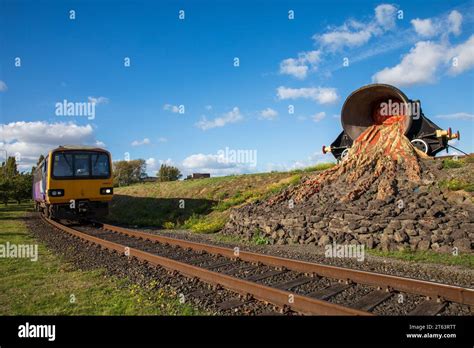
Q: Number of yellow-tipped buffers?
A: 3